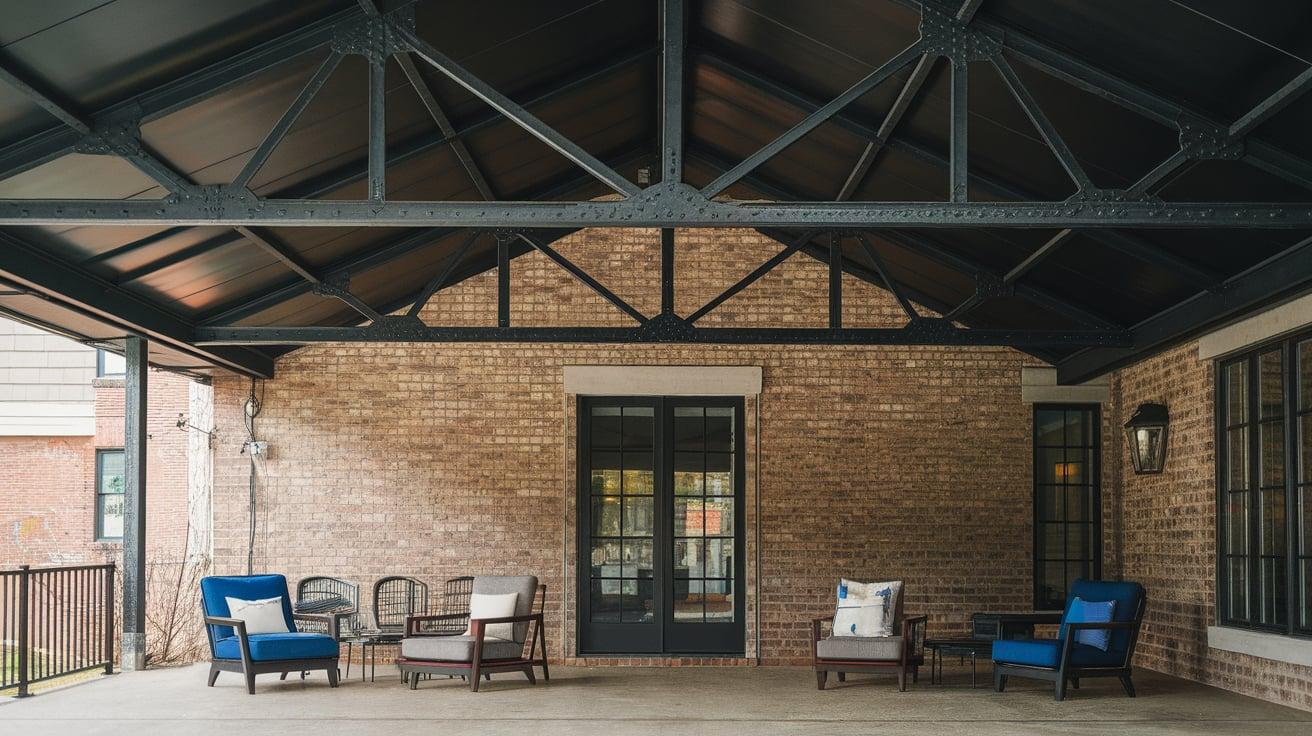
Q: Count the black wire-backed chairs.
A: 3